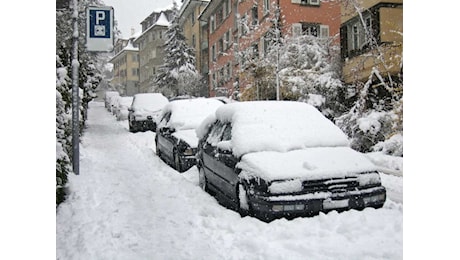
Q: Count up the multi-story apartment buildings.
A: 5